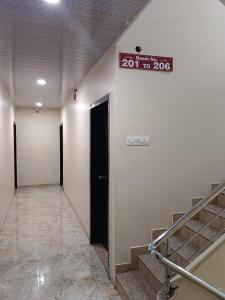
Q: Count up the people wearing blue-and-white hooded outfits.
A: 0